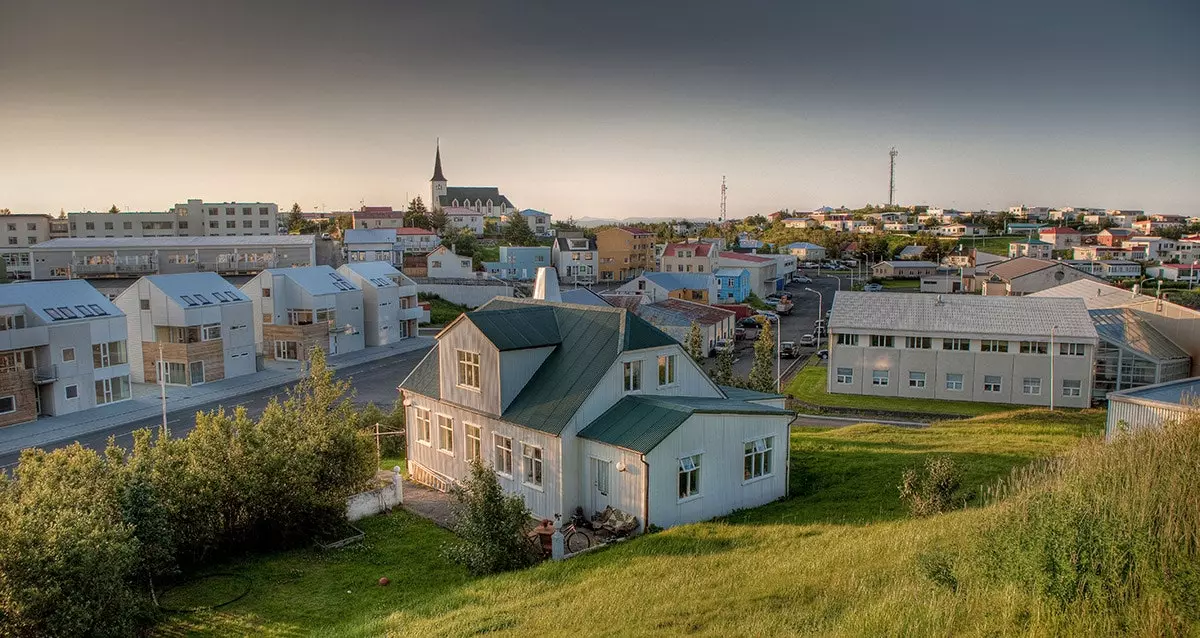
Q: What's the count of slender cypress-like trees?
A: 3